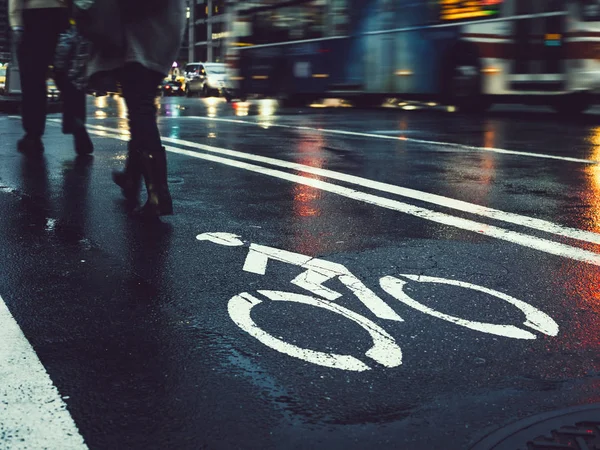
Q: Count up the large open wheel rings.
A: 2